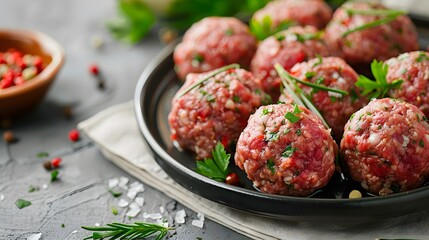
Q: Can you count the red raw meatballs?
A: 9